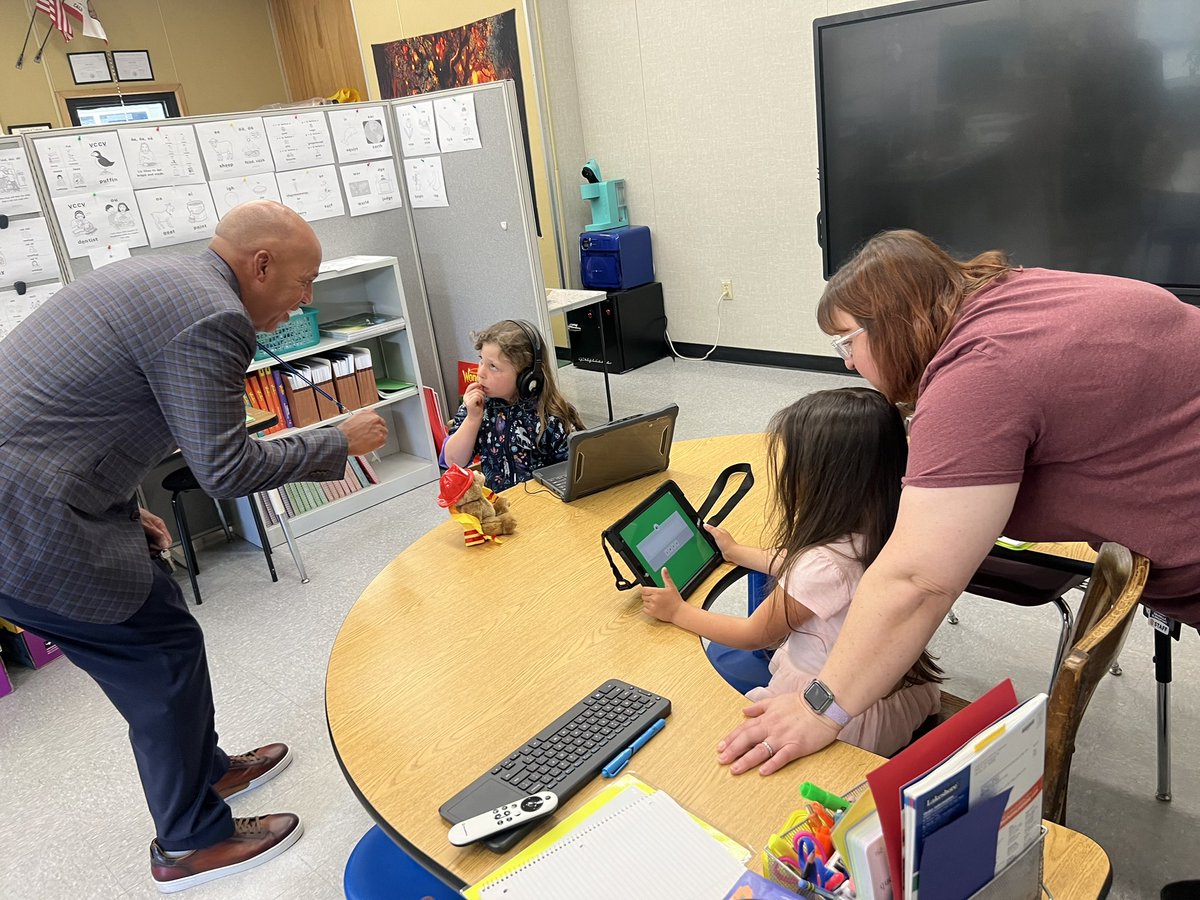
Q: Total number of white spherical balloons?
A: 0